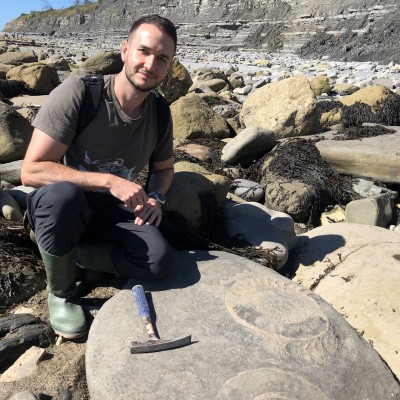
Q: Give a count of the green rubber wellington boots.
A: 2